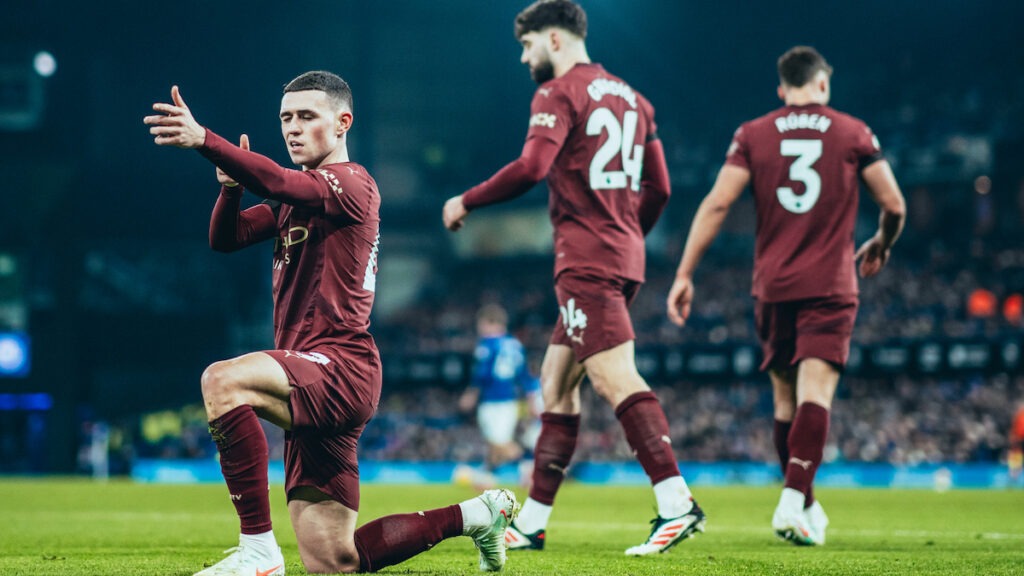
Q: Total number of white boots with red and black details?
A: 2